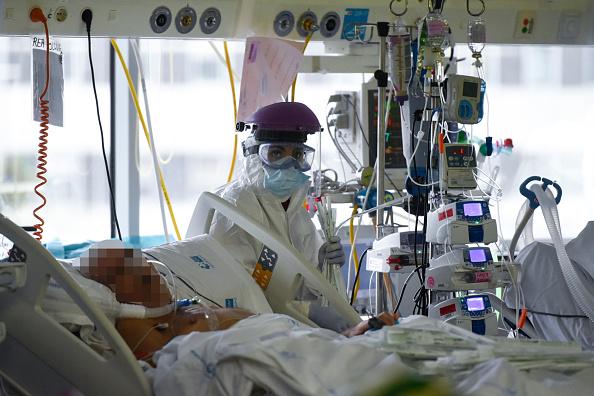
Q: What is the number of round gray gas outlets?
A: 6